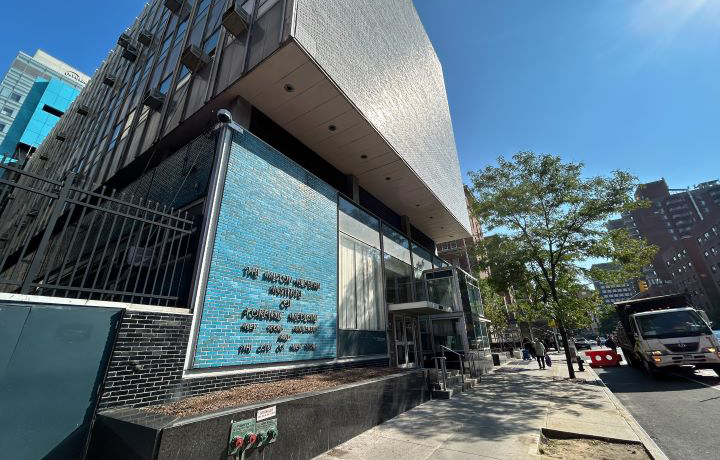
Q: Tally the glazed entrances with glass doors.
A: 1